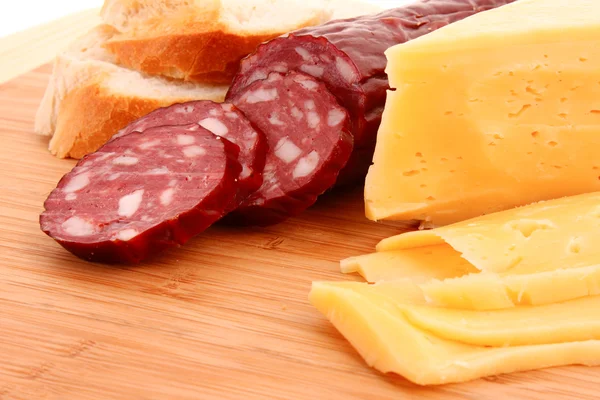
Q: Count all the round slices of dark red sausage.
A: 3